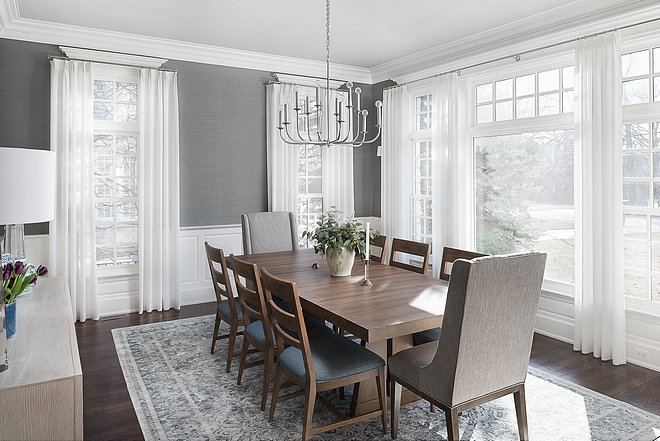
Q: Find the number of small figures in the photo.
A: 0